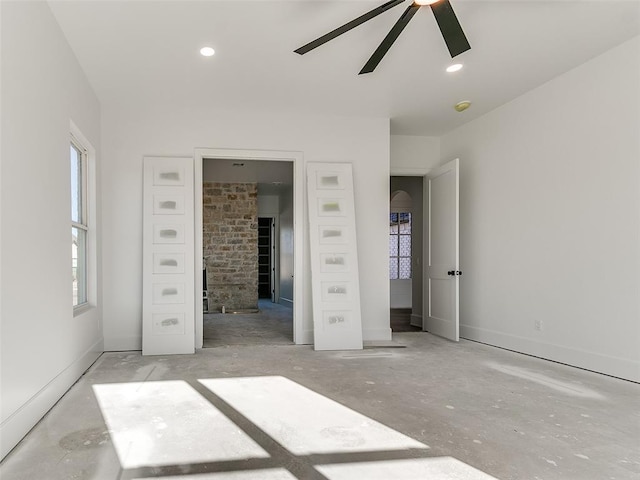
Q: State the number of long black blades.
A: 3